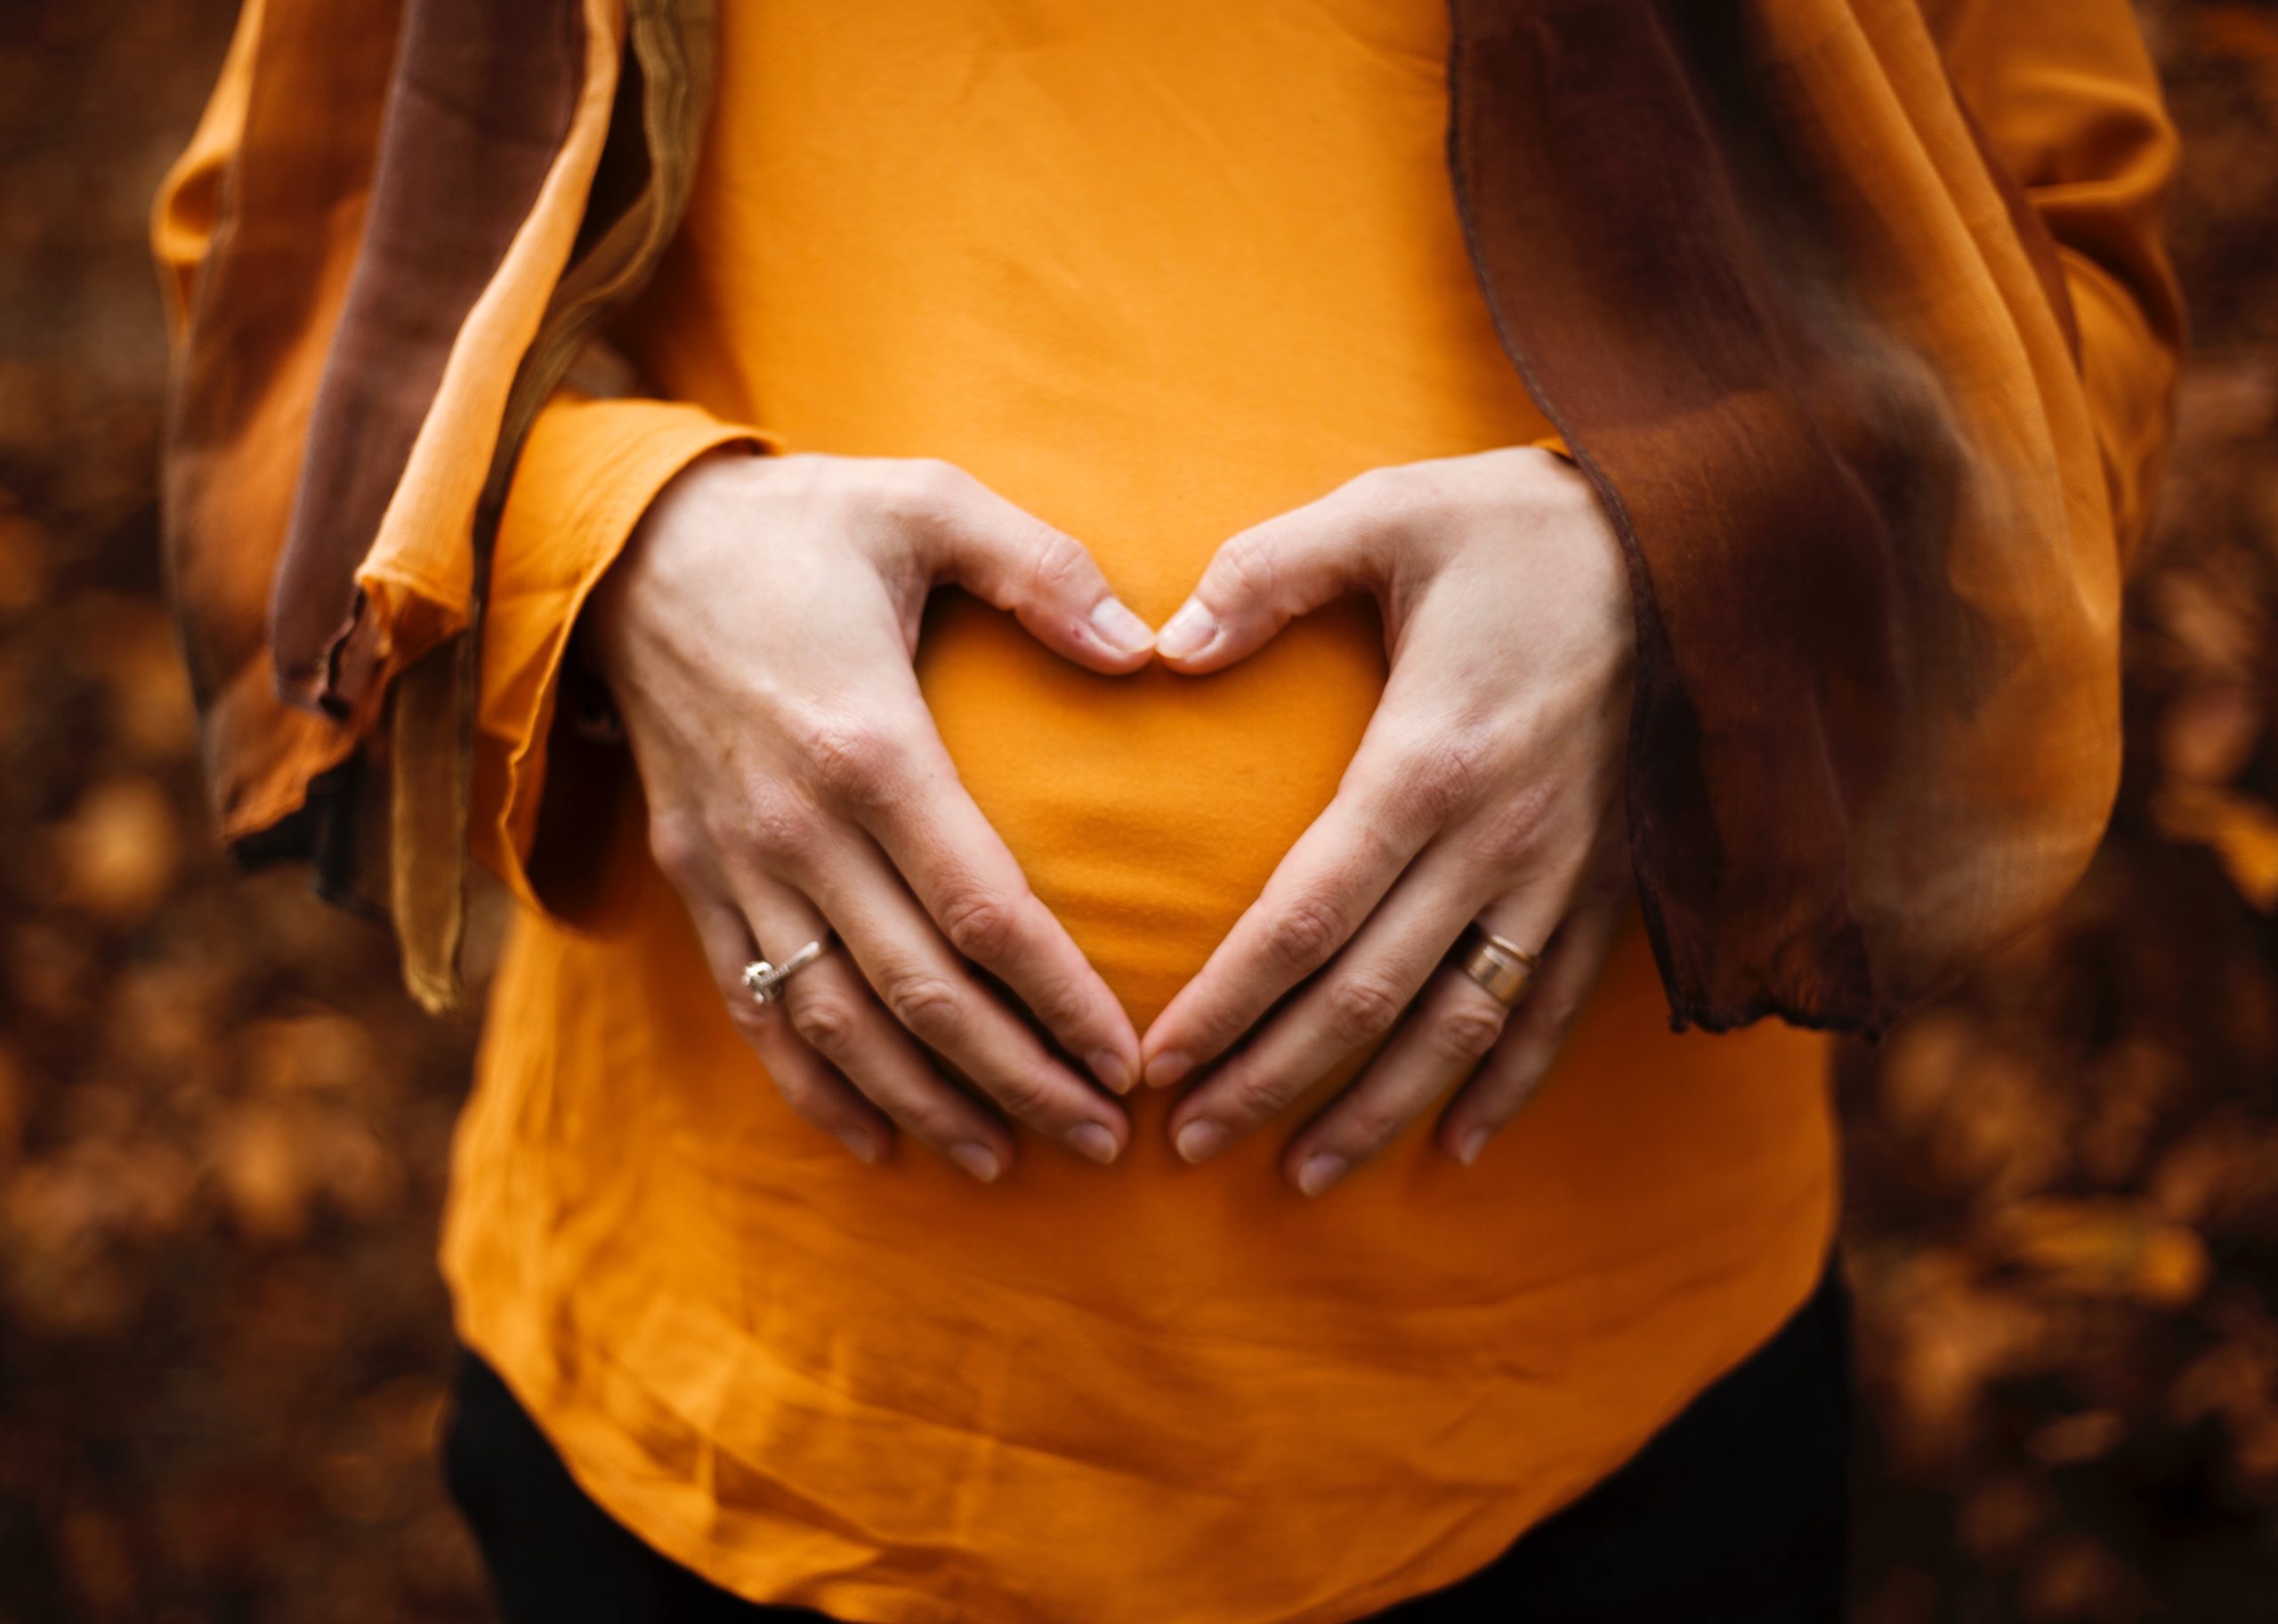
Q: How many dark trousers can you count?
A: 1